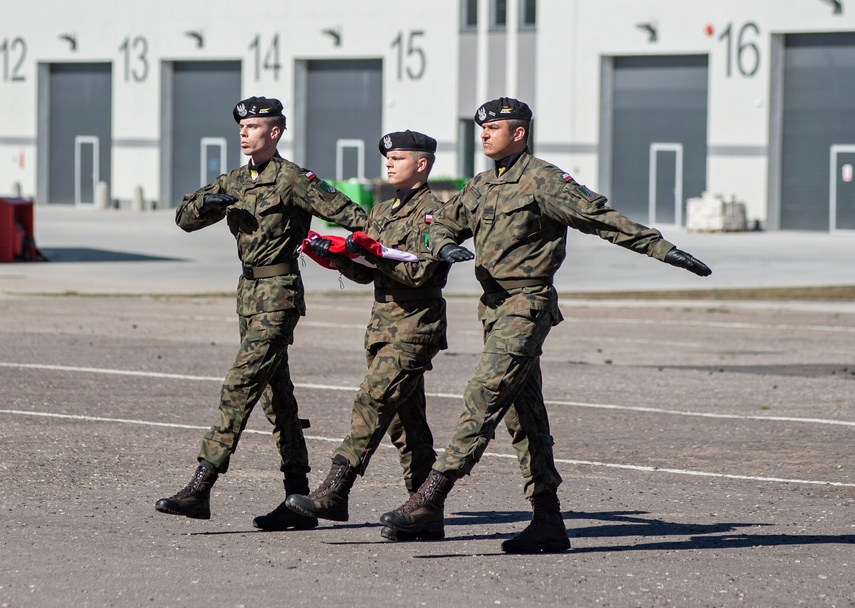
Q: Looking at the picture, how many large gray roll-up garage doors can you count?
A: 5